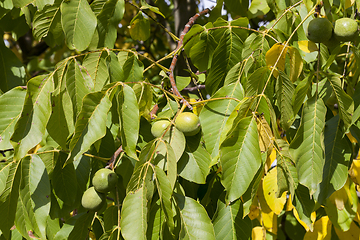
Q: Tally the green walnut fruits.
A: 6